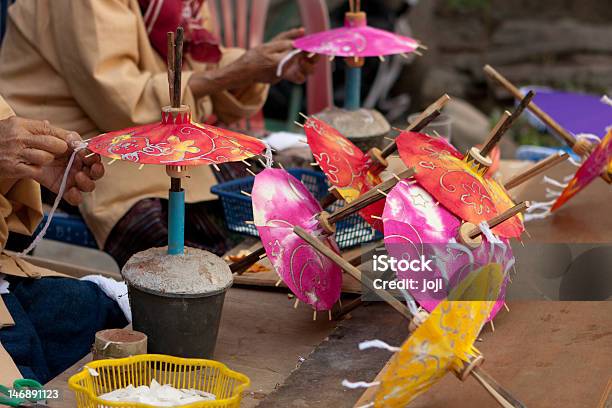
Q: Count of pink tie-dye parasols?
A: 3